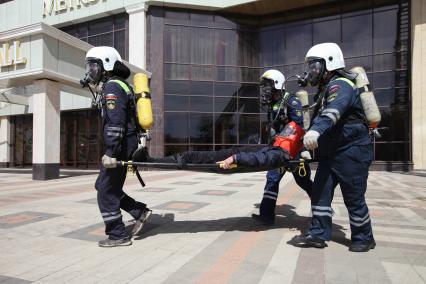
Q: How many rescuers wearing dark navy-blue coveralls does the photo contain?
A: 3